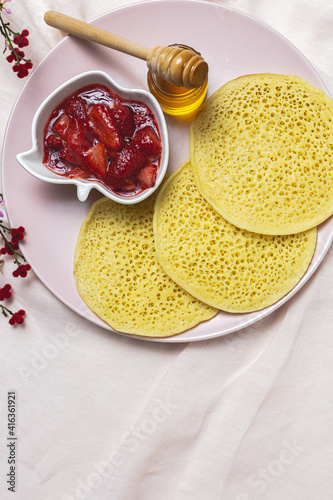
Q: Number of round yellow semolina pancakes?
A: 3